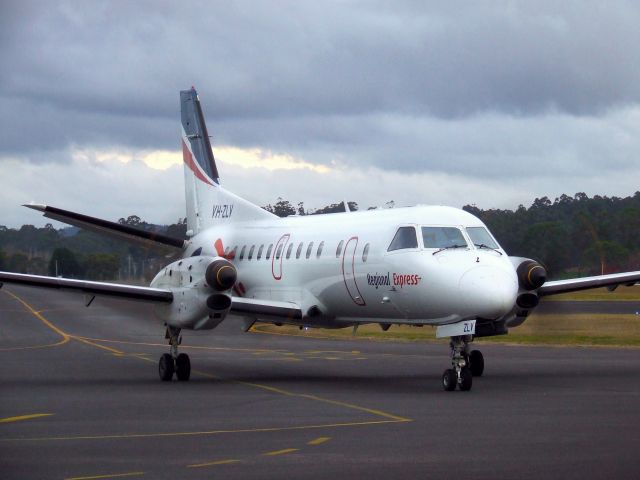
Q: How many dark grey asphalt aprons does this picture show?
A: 1